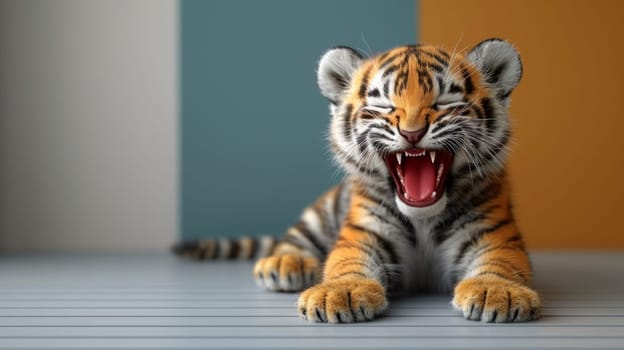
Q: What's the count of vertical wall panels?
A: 3